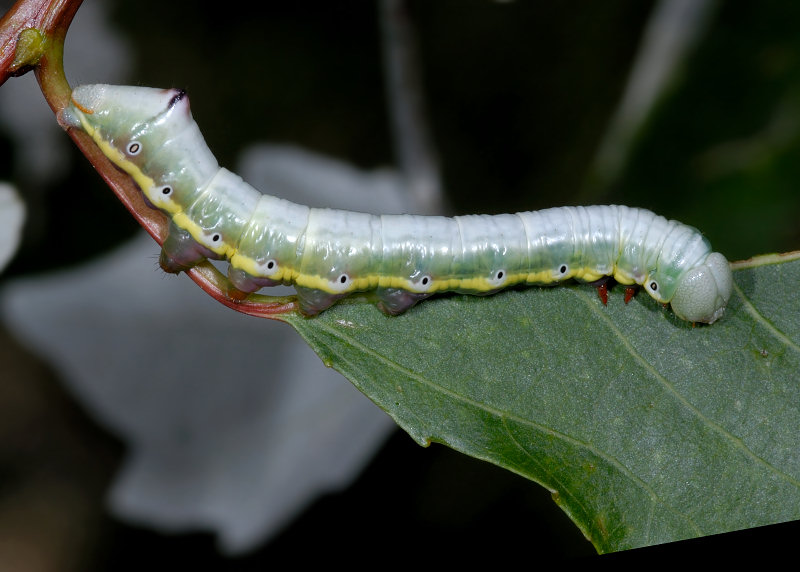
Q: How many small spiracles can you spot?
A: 9